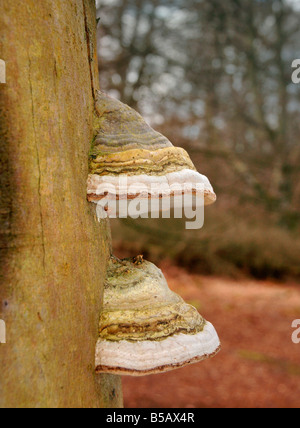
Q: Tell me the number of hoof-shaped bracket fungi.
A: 2